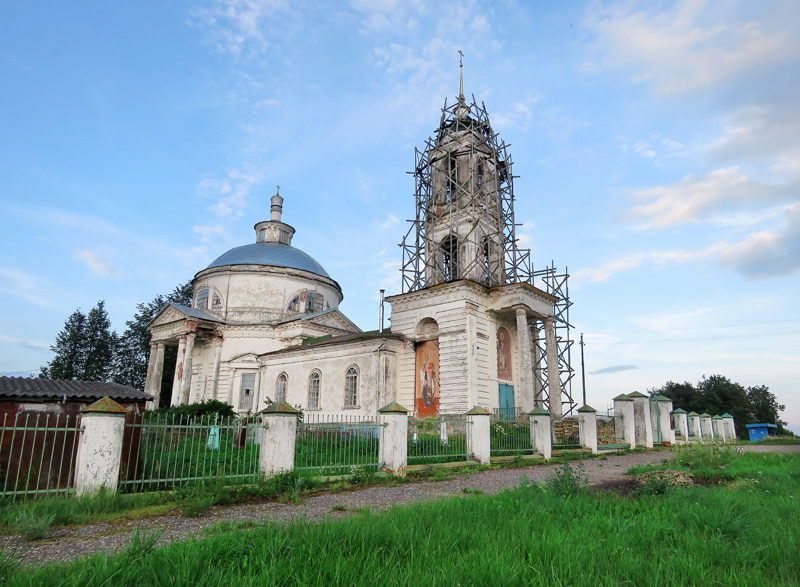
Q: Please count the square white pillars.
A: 14